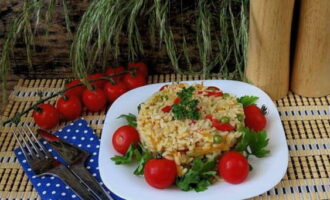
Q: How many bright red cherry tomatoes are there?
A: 13